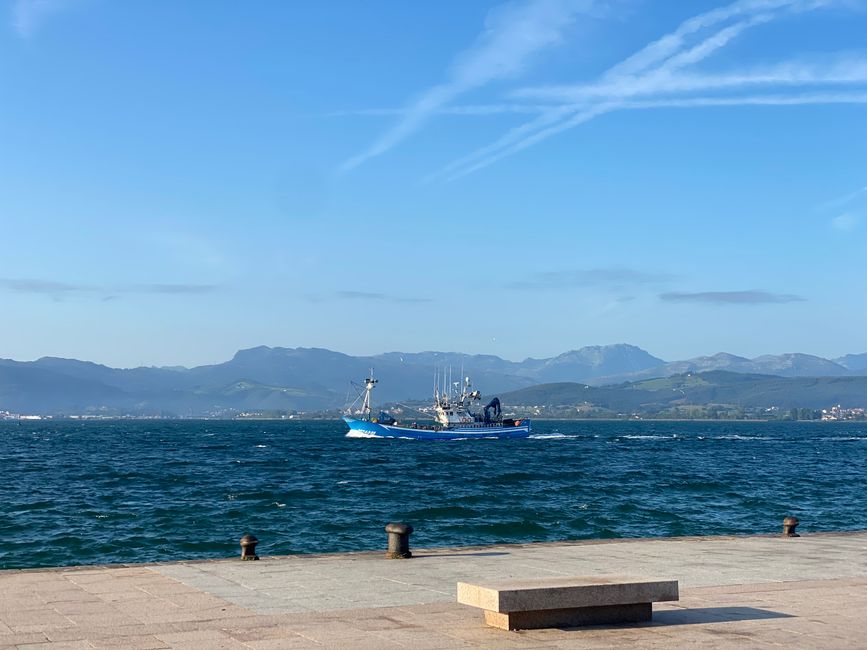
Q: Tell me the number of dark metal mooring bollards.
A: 3